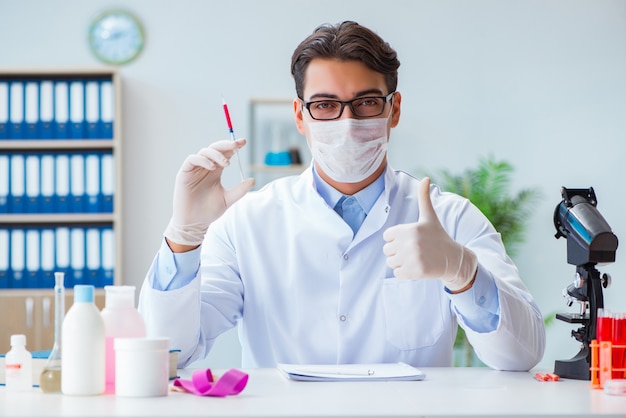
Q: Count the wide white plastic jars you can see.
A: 1